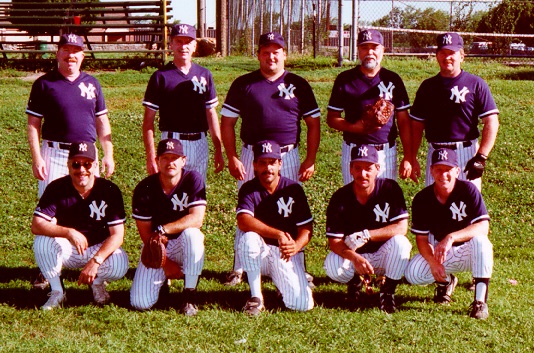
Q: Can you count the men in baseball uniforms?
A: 10